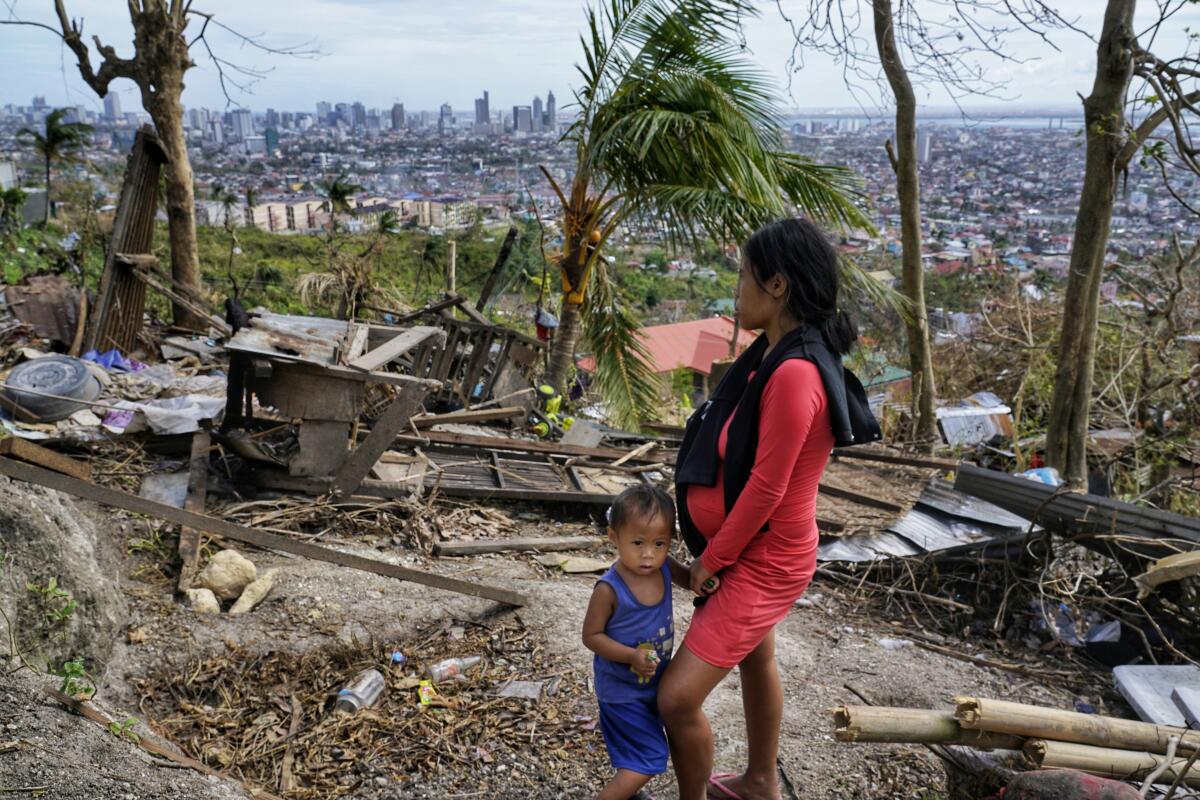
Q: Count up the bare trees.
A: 3